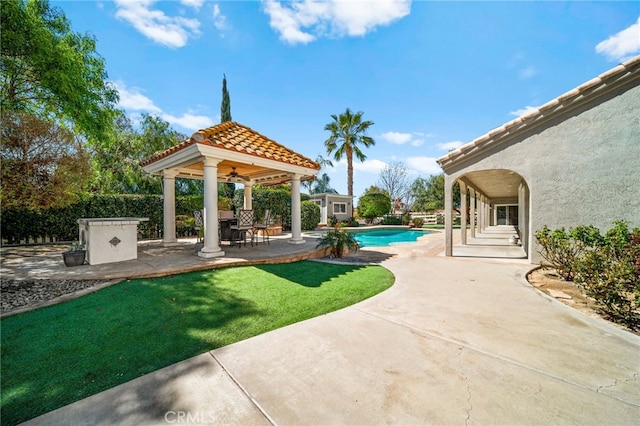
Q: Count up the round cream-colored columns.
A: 4